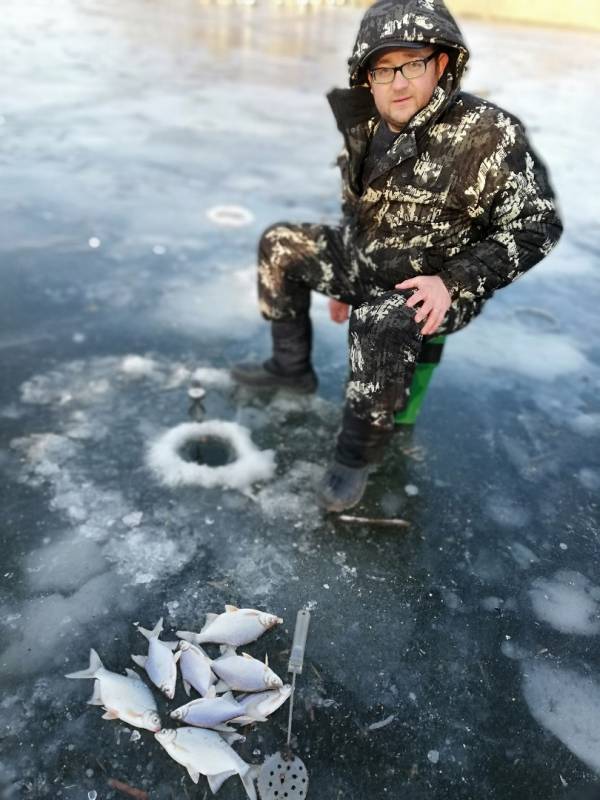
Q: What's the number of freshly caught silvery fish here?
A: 8